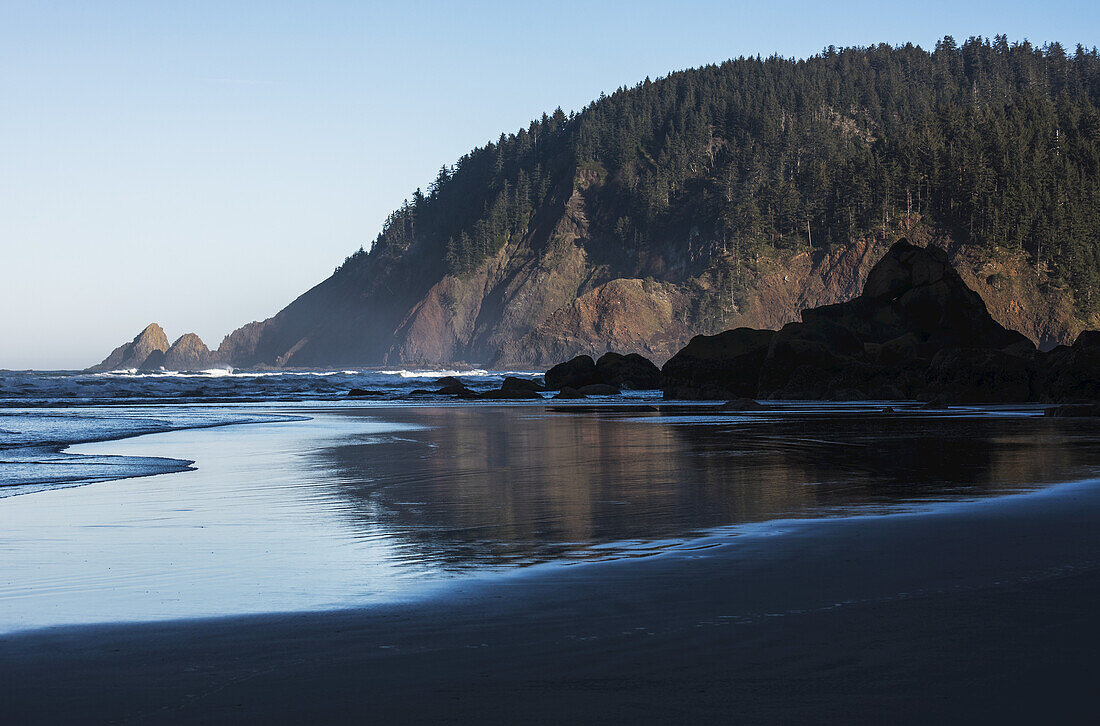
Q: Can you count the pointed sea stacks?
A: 2